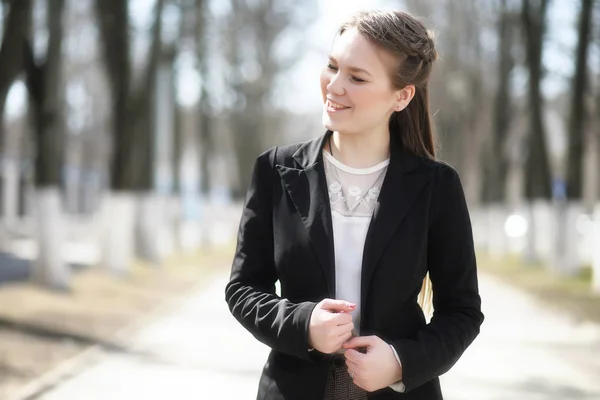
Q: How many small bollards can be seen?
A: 0